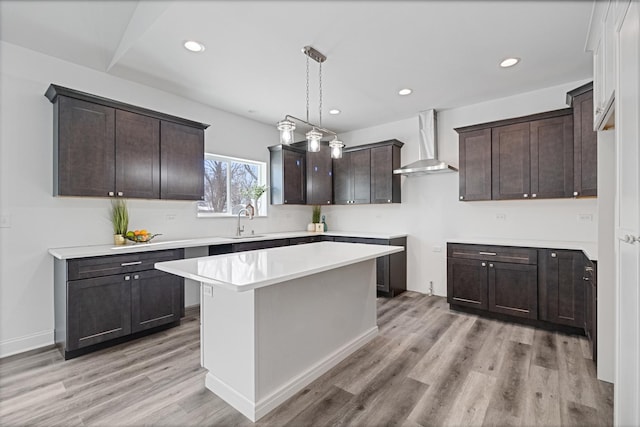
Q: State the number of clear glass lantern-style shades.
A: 3